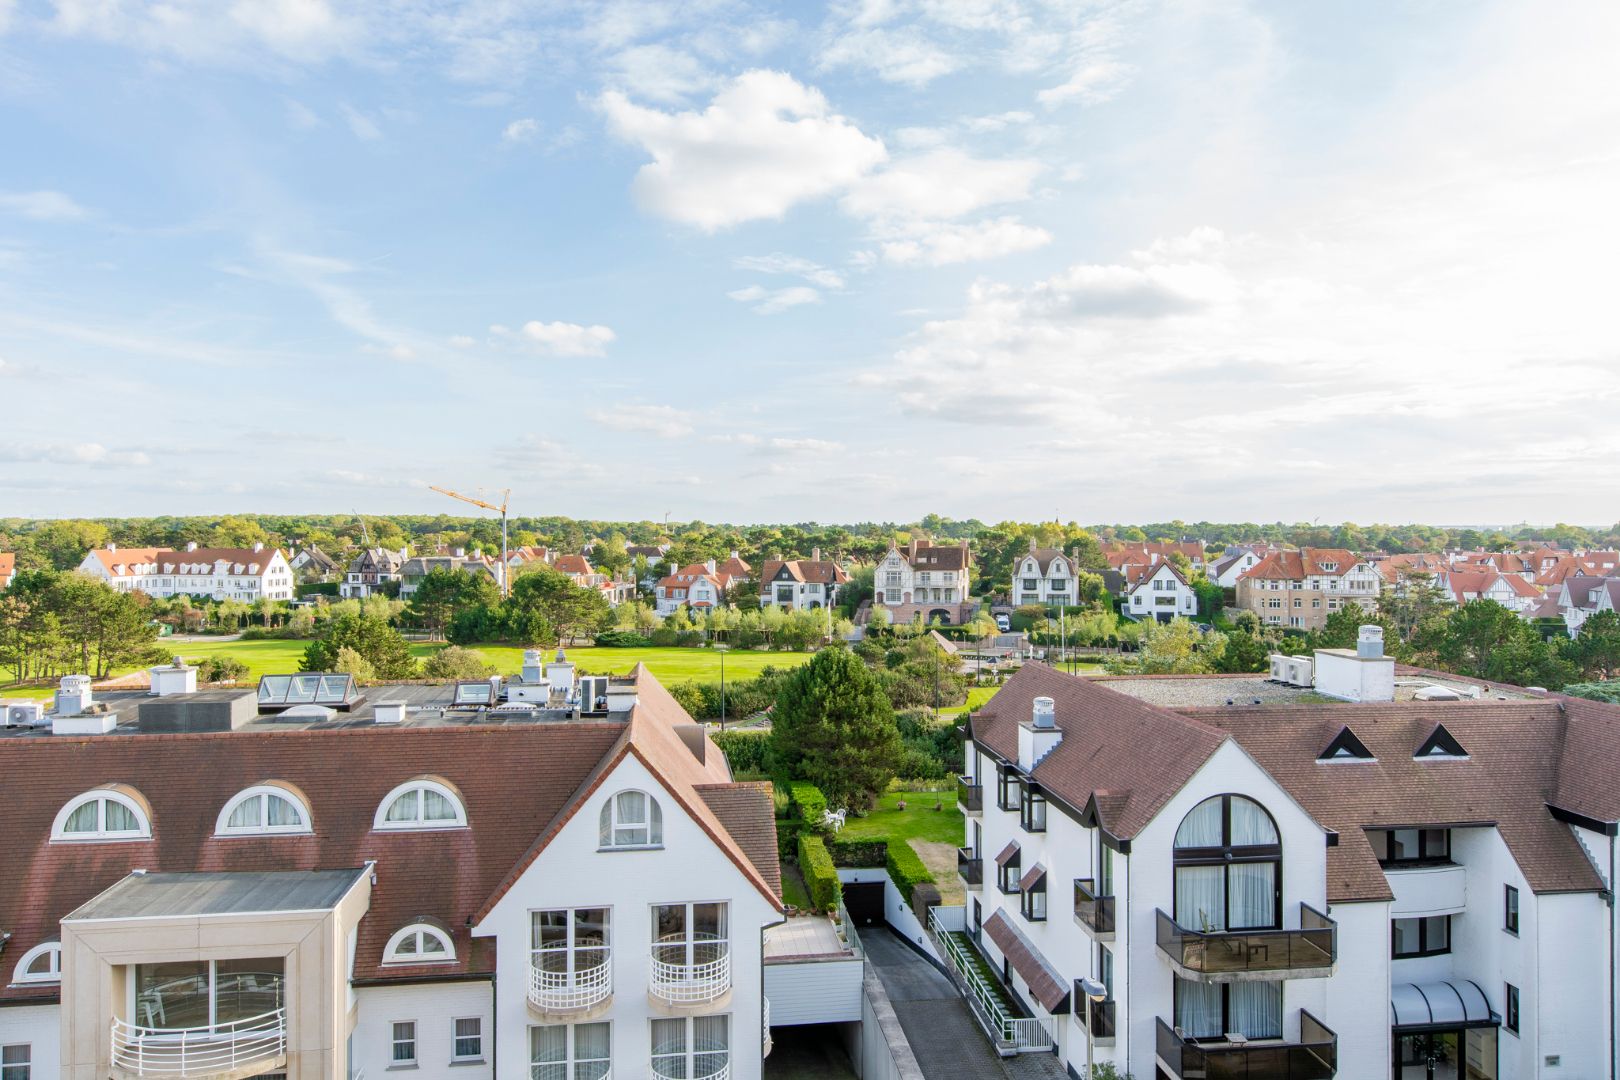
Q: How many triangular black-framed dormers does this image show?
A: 2